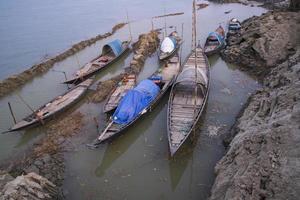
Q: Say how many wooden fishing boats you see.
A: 8